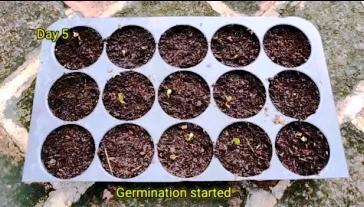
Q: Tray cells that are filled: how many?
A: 15